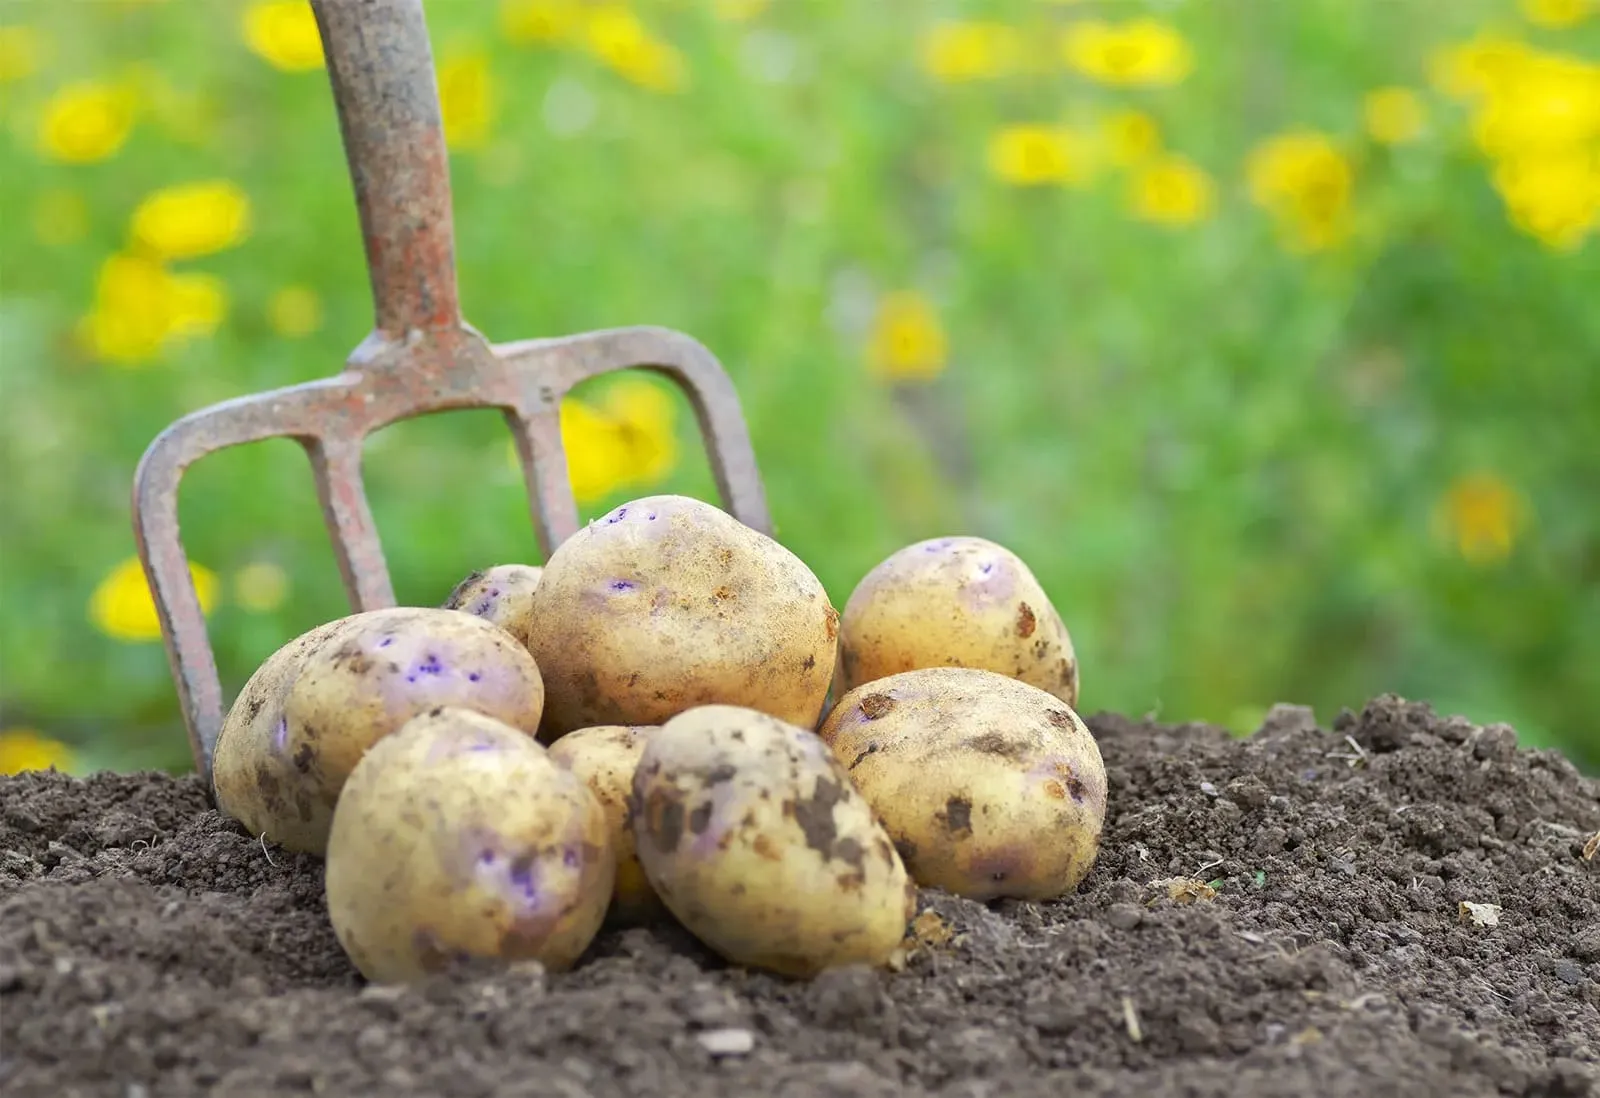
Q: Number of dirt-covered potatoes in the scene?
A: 8